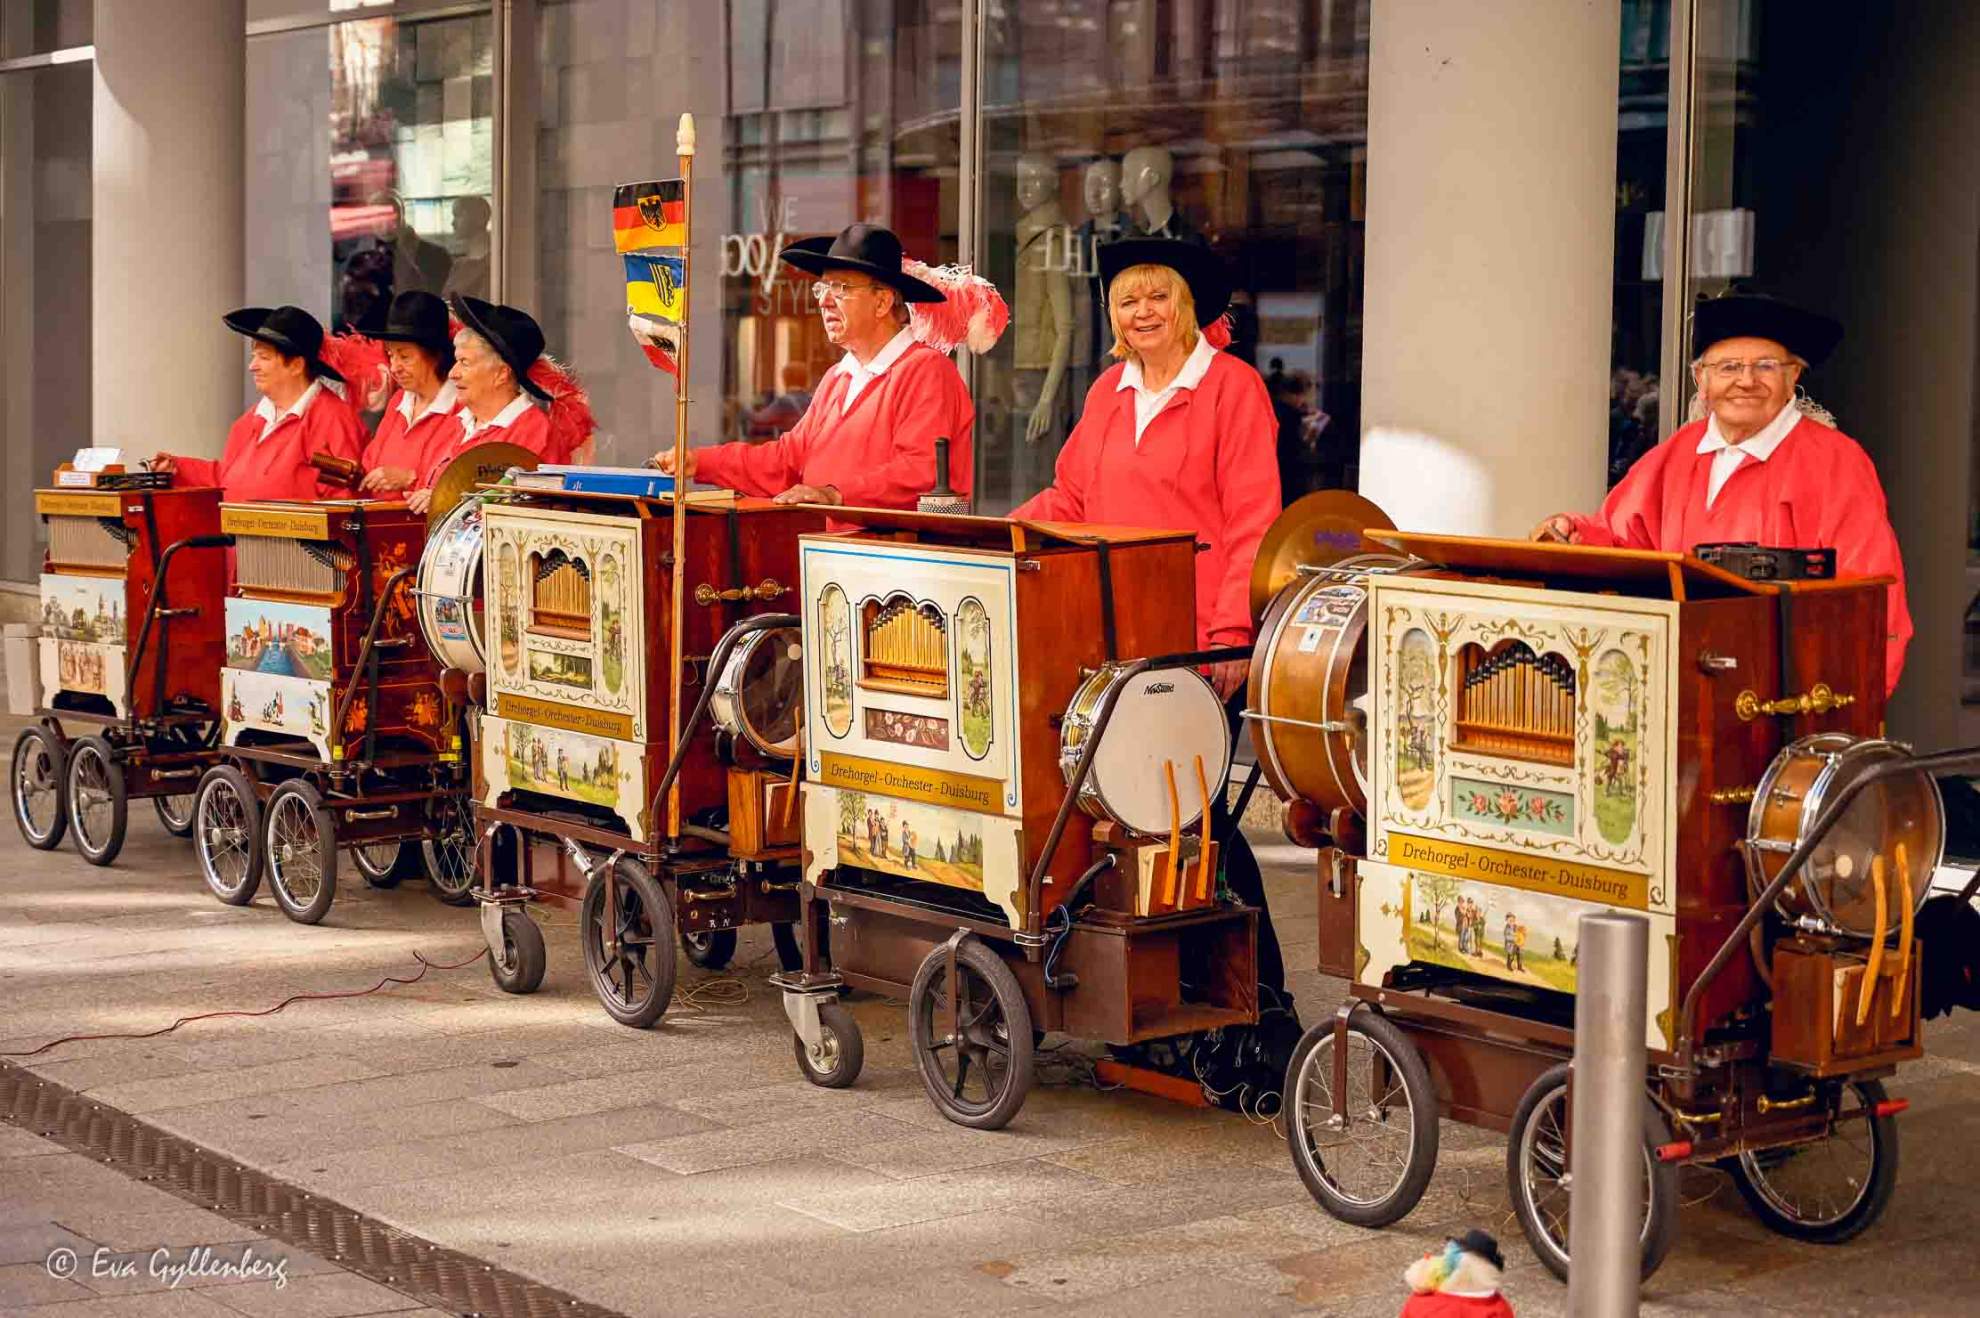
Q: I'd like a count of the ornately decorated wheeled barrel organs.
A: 5